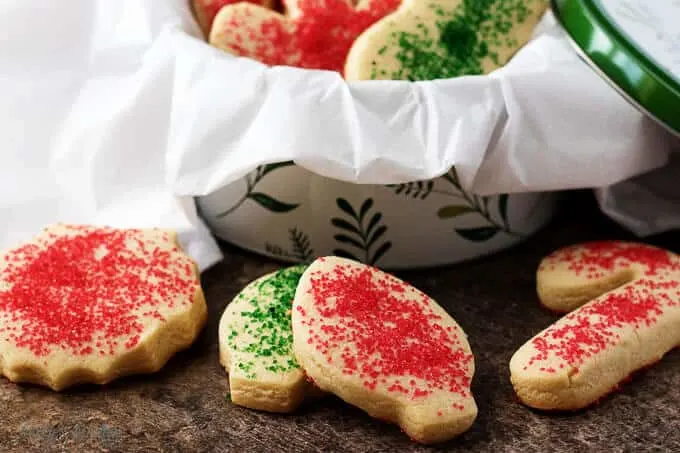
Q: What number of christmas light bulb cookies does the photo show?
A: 2